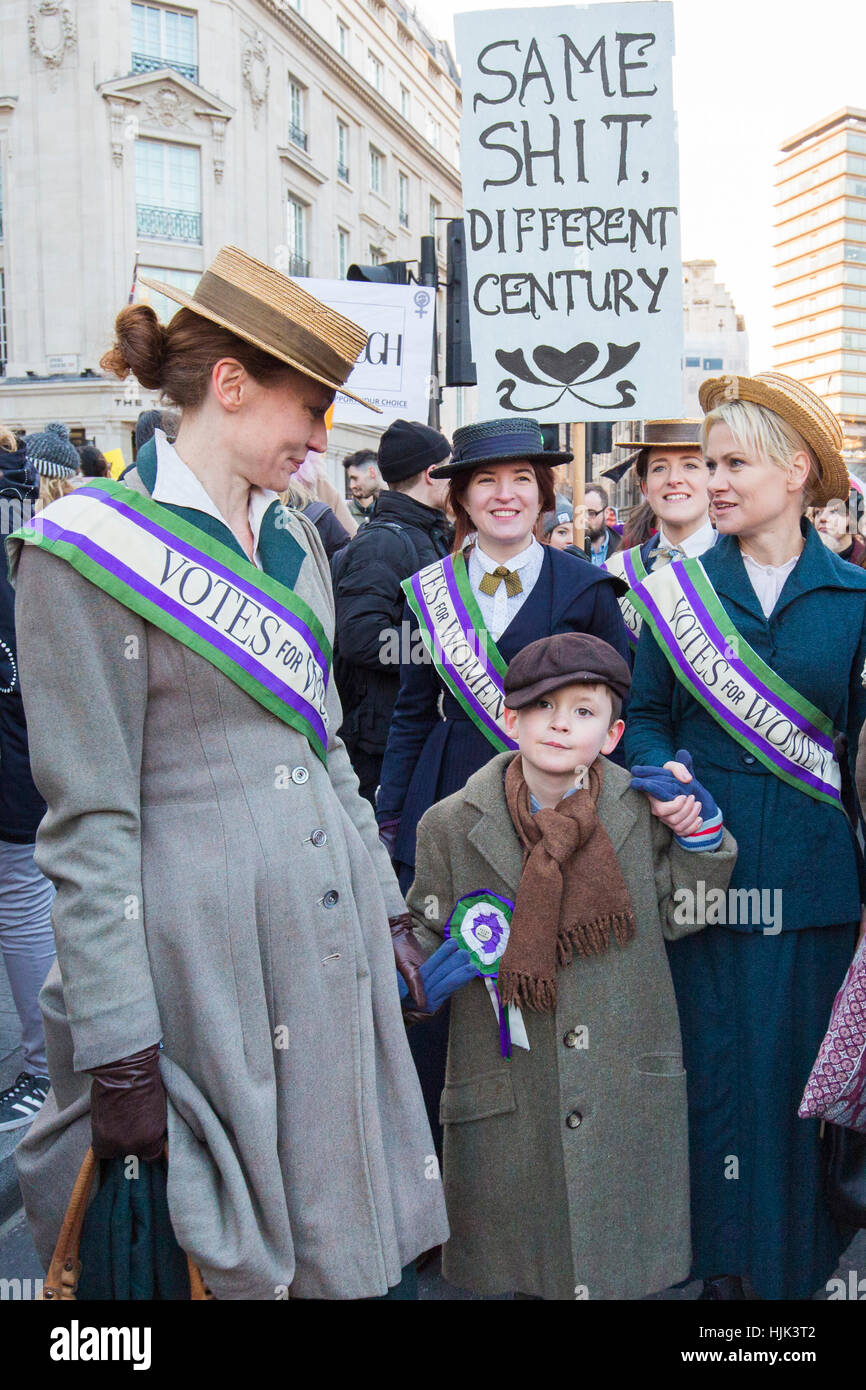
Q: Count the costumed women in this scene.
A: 4